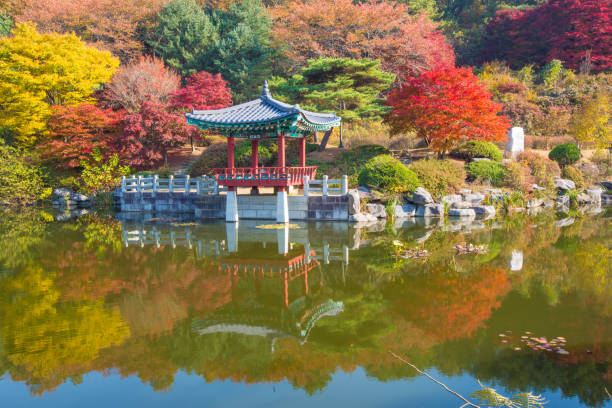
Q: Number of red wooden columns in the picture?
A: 4